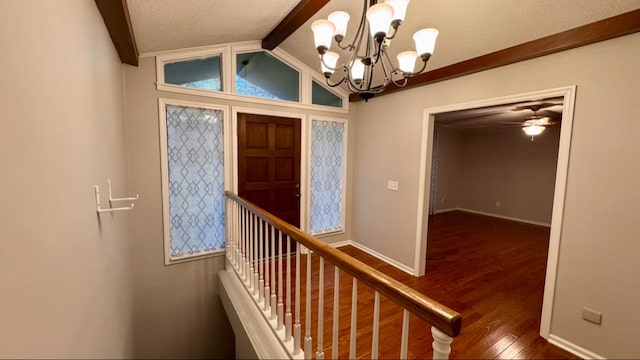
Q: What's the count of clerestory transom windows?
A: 3